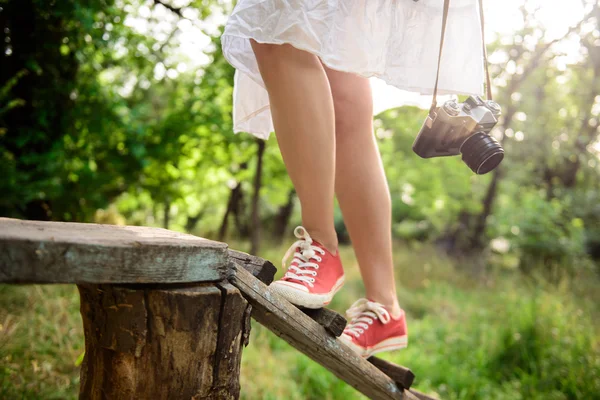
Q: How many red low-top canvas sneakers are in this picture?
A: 2